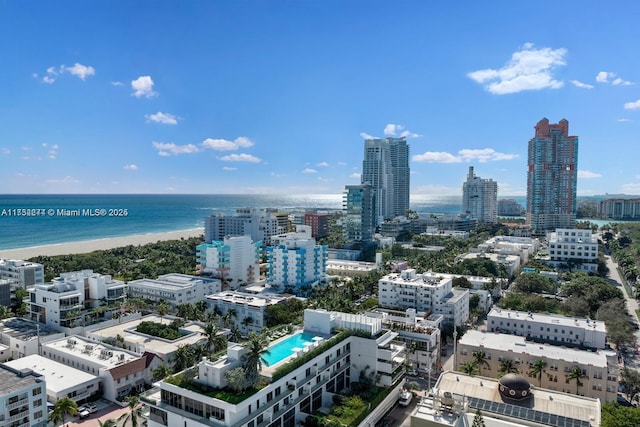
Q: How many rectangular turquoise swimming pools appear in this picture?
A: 1